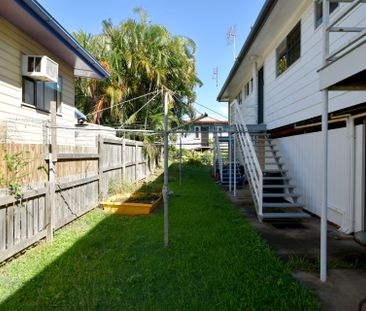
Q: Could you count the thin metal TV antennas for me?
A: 2